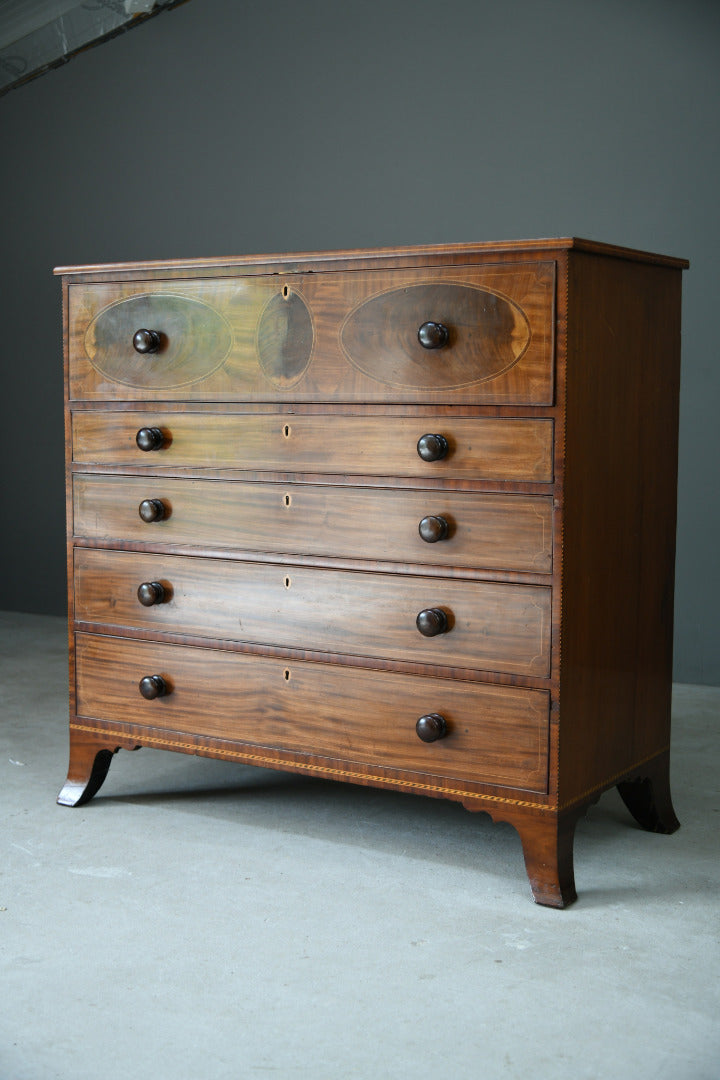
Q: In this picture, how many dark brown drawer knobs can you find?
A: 10